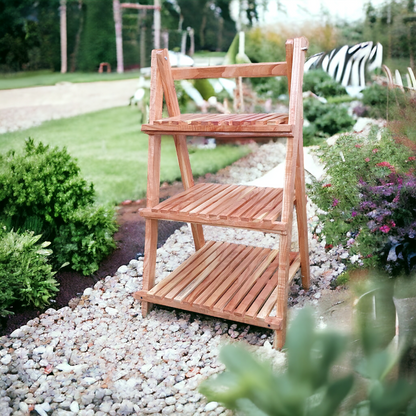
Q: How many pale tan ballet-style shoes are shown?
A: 0